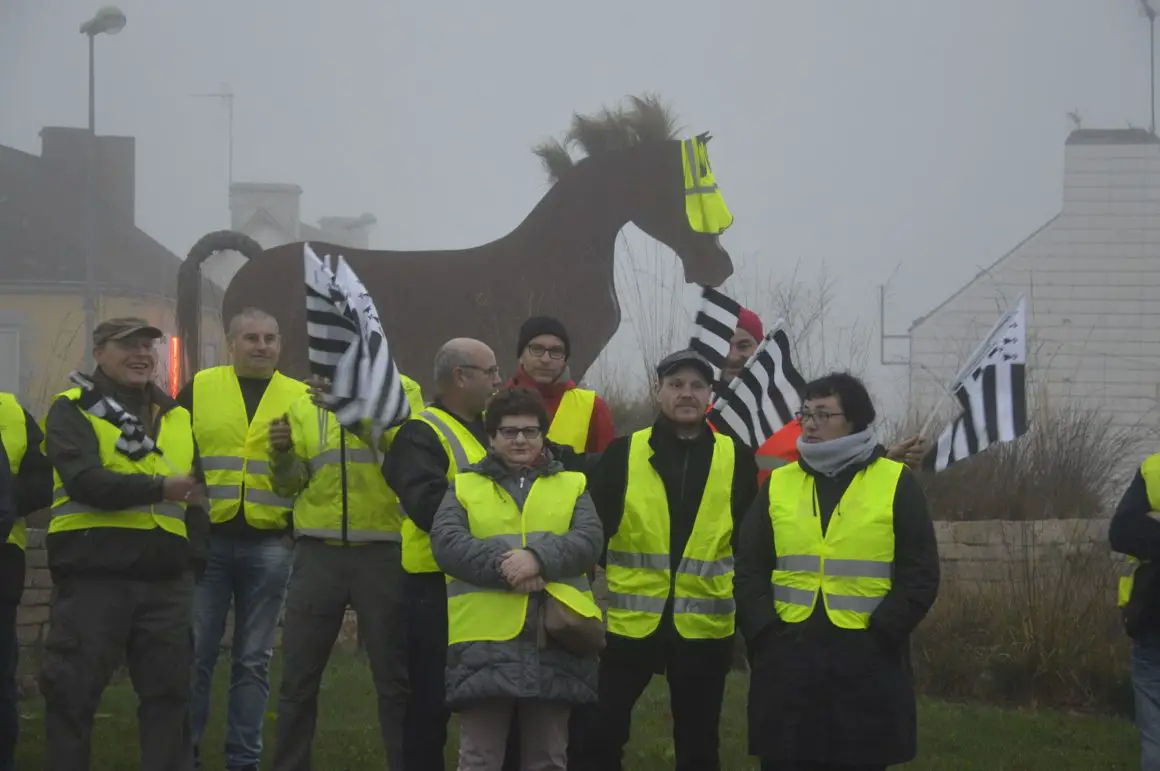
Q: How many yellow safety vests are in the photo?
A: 11